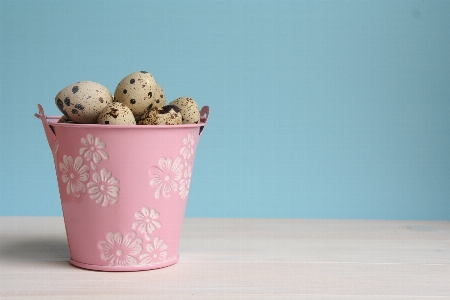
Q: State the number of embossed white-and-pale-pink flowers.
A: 9